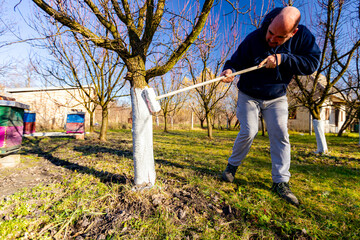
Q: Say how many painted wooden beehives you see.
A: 3